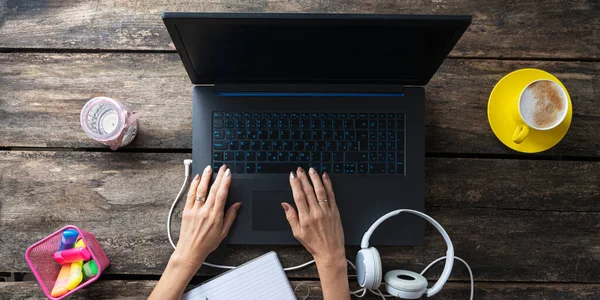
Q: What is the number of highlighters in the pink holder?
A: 5